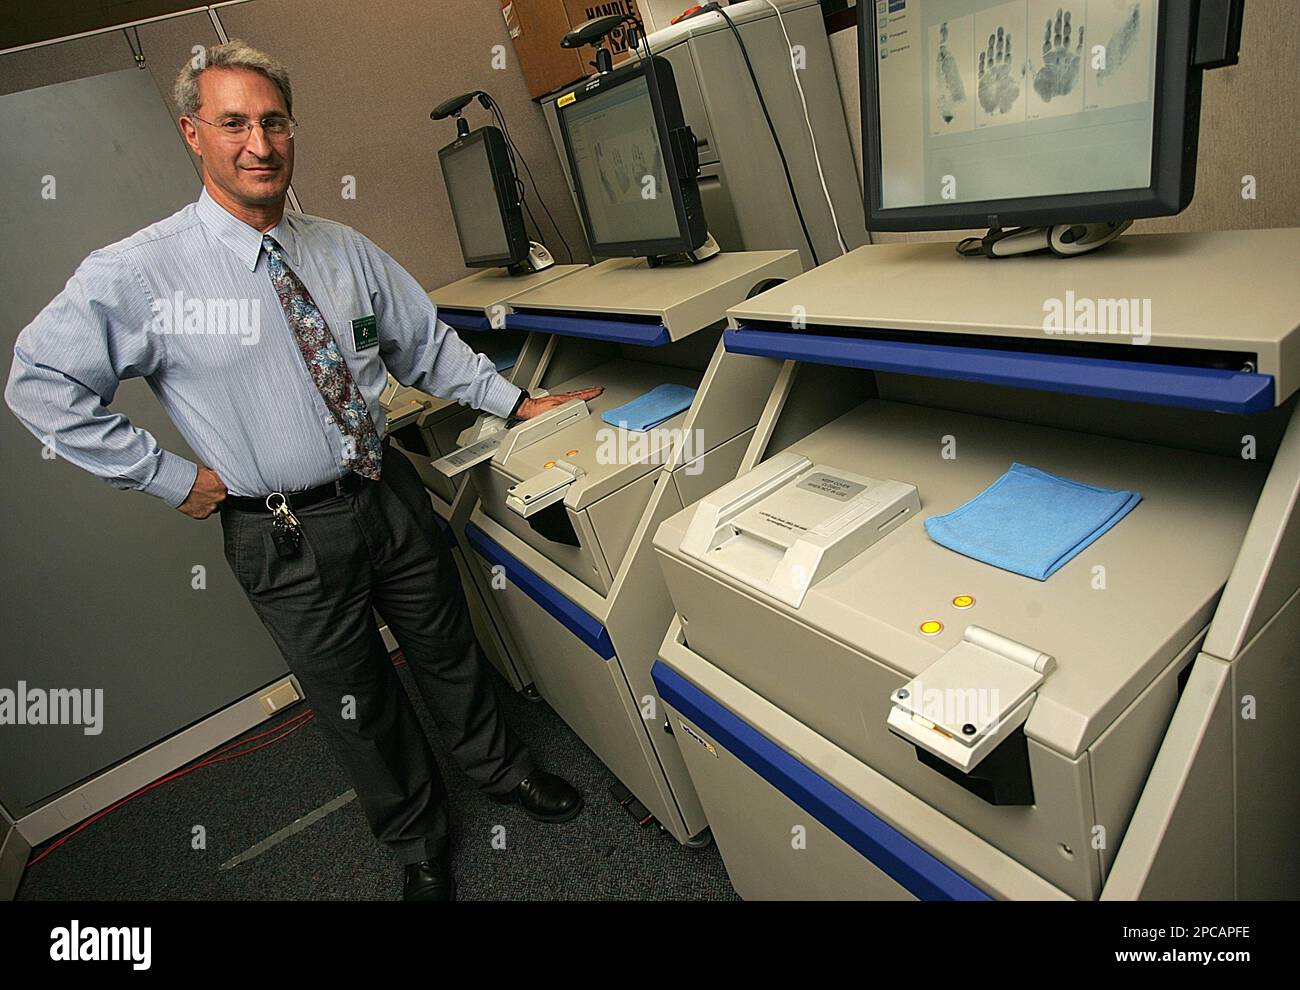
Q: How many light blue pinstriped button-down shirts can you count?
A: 1